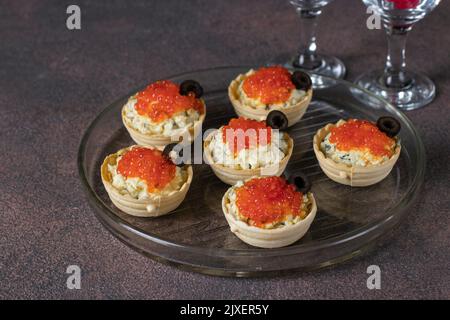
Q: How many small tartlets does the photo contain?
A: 6